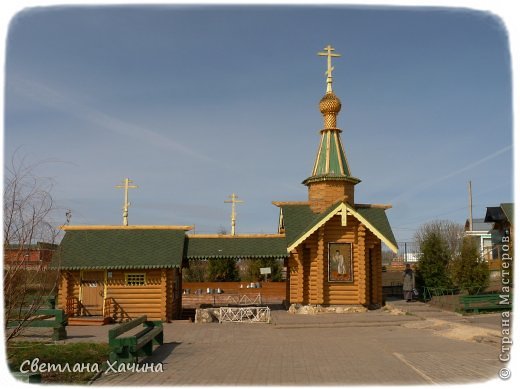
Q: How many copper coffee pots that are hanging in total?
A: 0